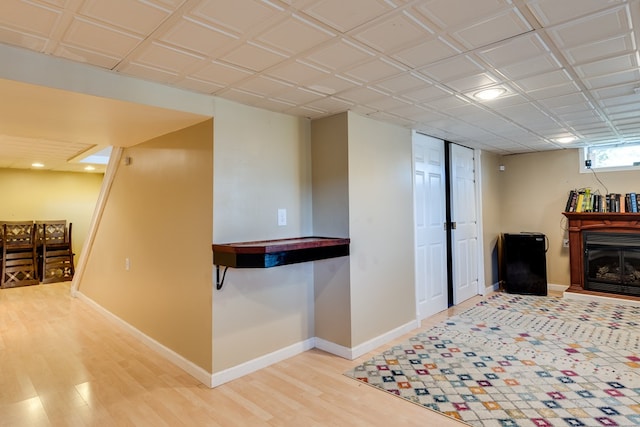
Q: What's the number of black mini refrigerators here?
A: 1